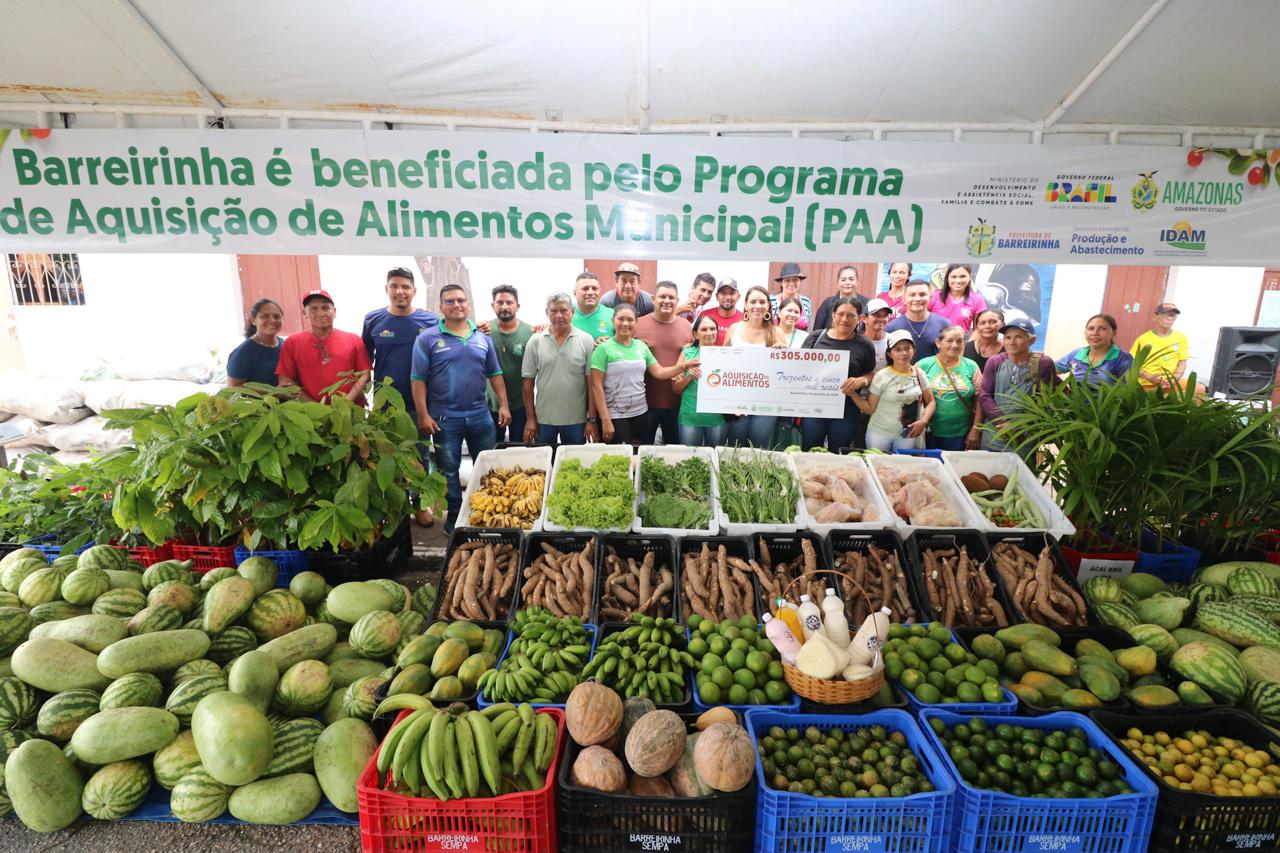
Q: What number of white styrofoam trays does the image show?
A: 7